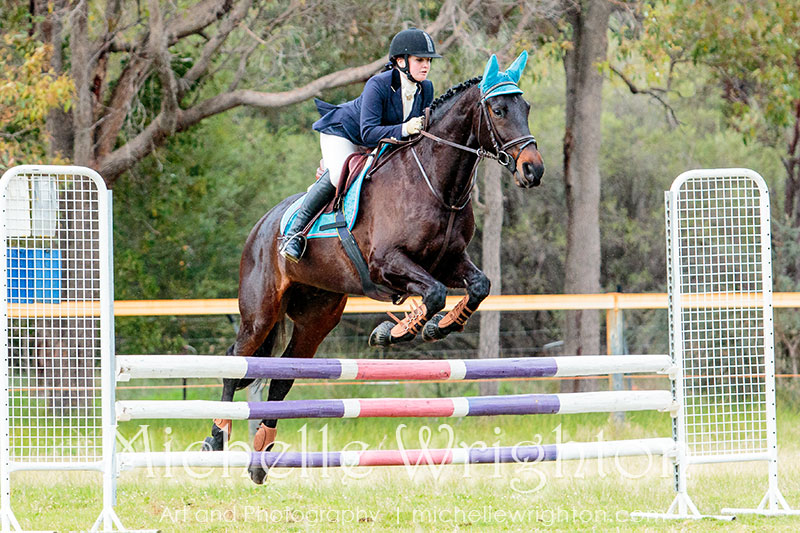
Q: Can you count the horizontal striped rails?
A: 3